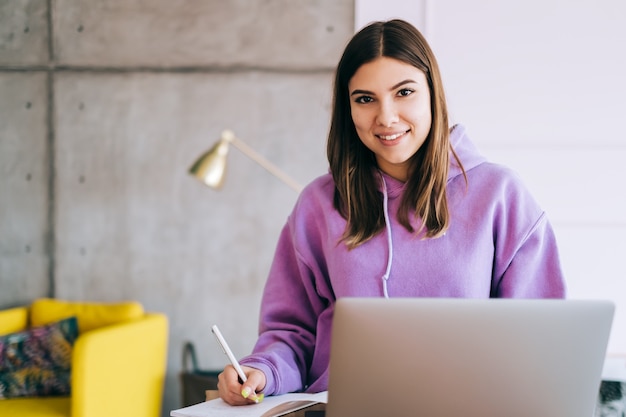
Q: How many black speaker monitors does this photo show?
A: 0